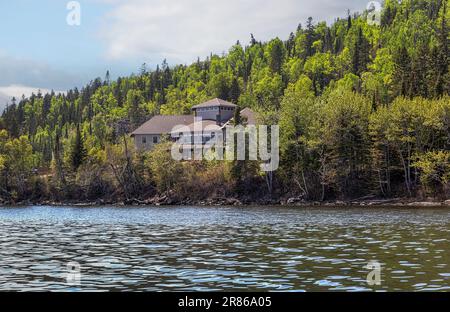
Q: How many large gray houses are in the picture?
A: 1